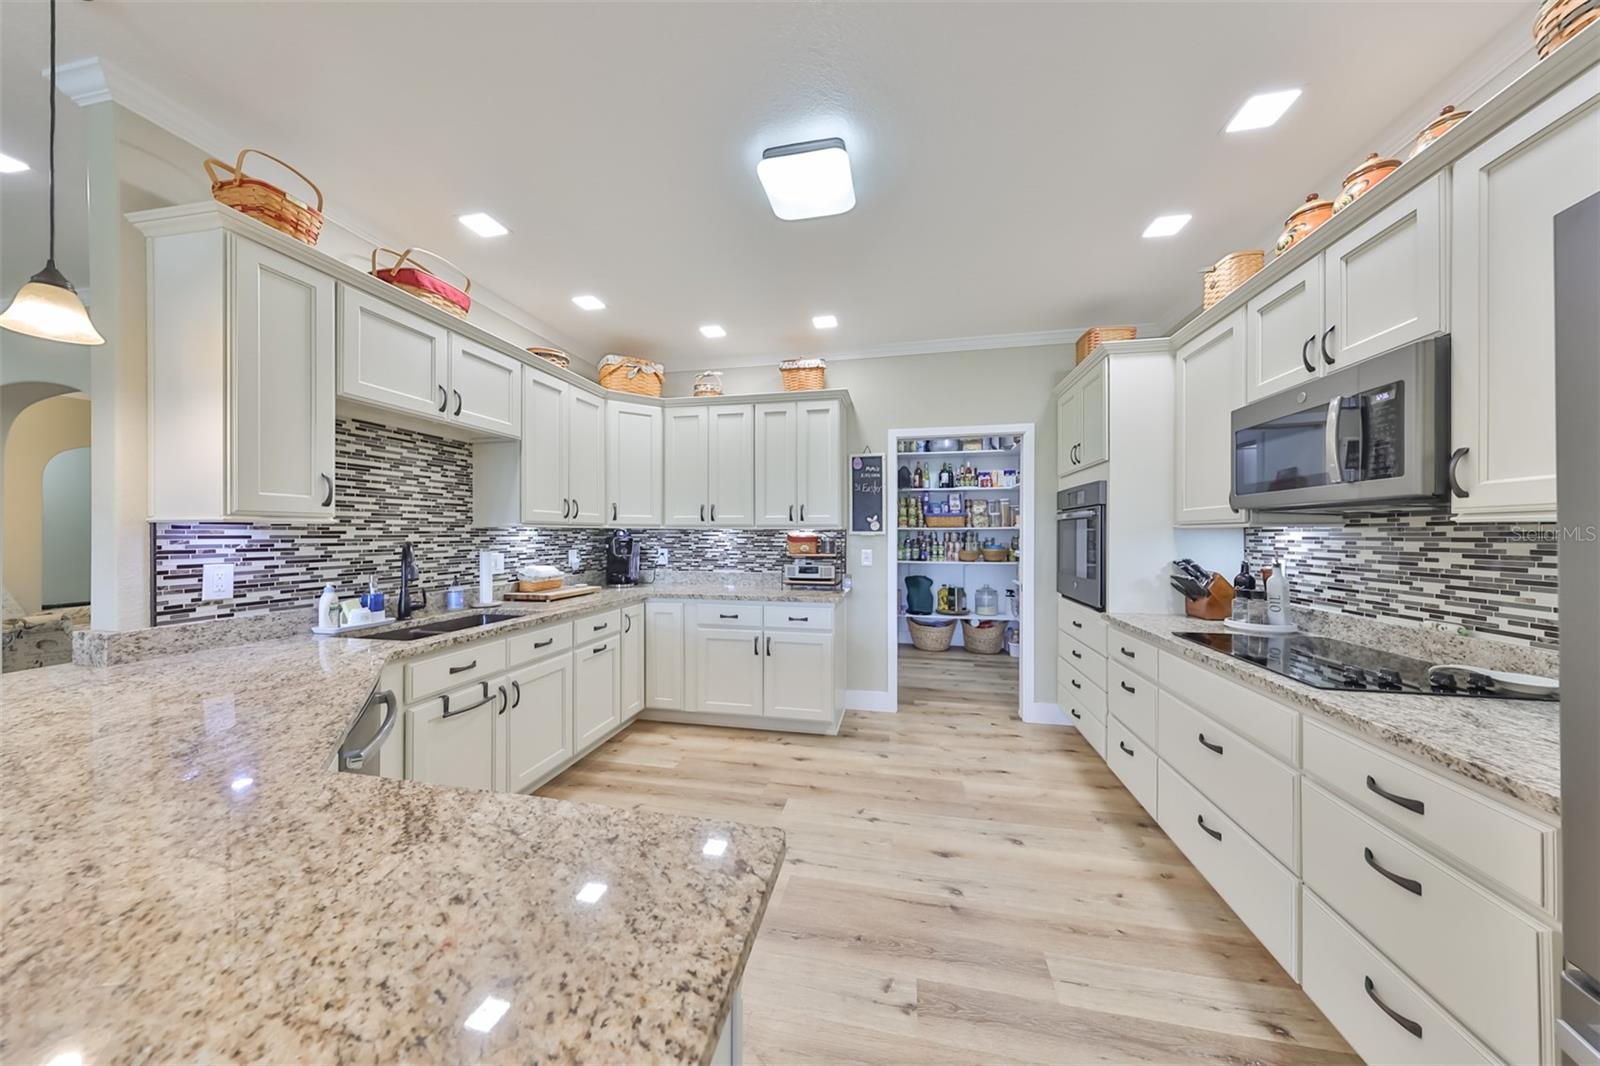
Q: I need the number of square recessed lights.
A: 7